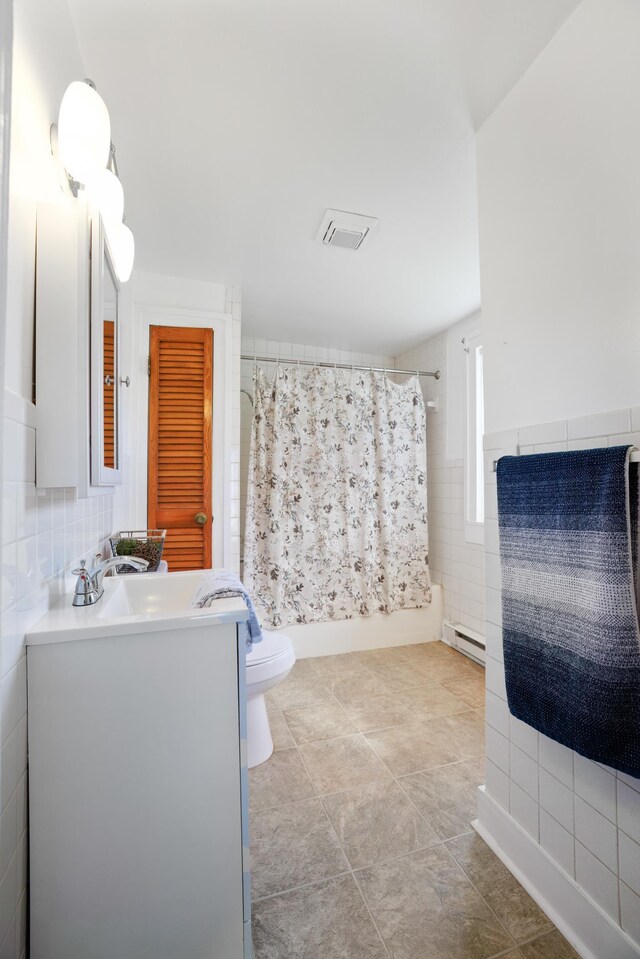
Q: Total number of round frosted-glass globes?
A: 3